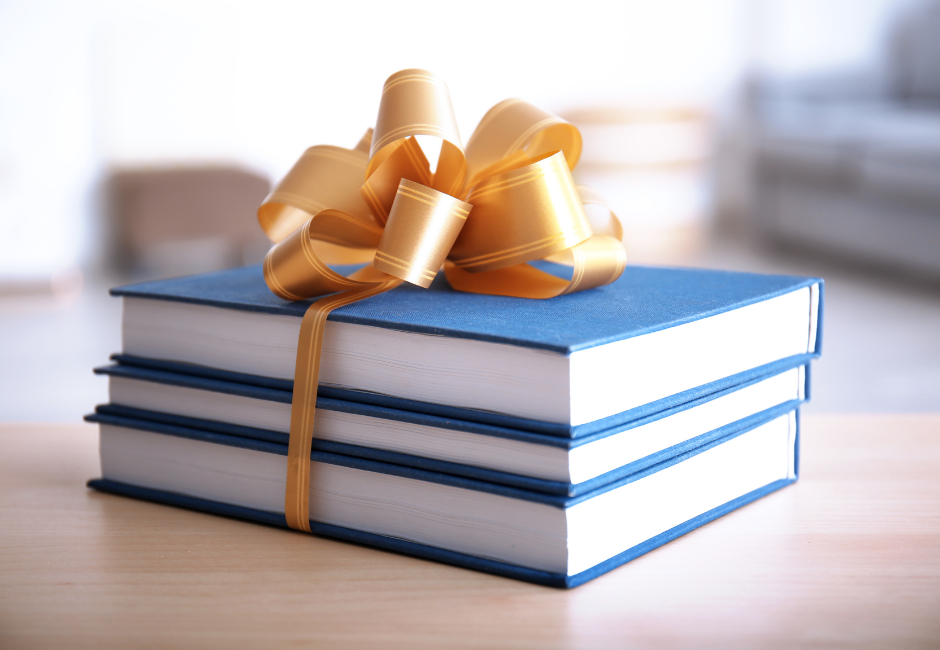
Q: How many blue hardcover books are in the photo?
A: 3